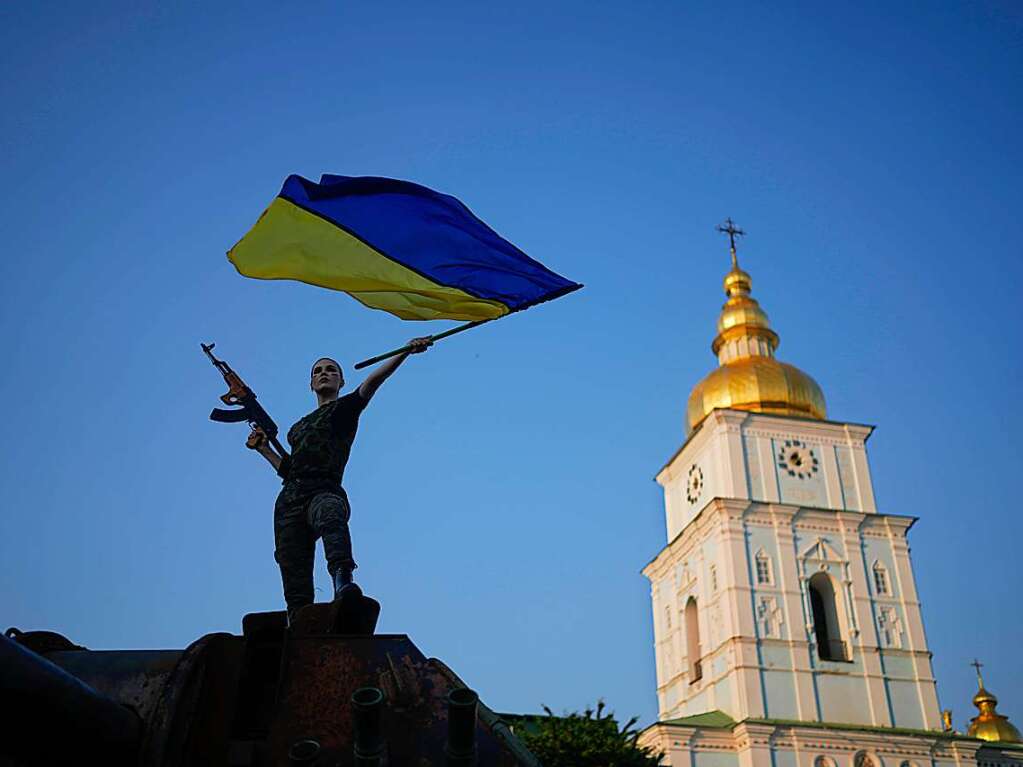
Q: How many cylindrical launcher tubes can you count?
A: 3